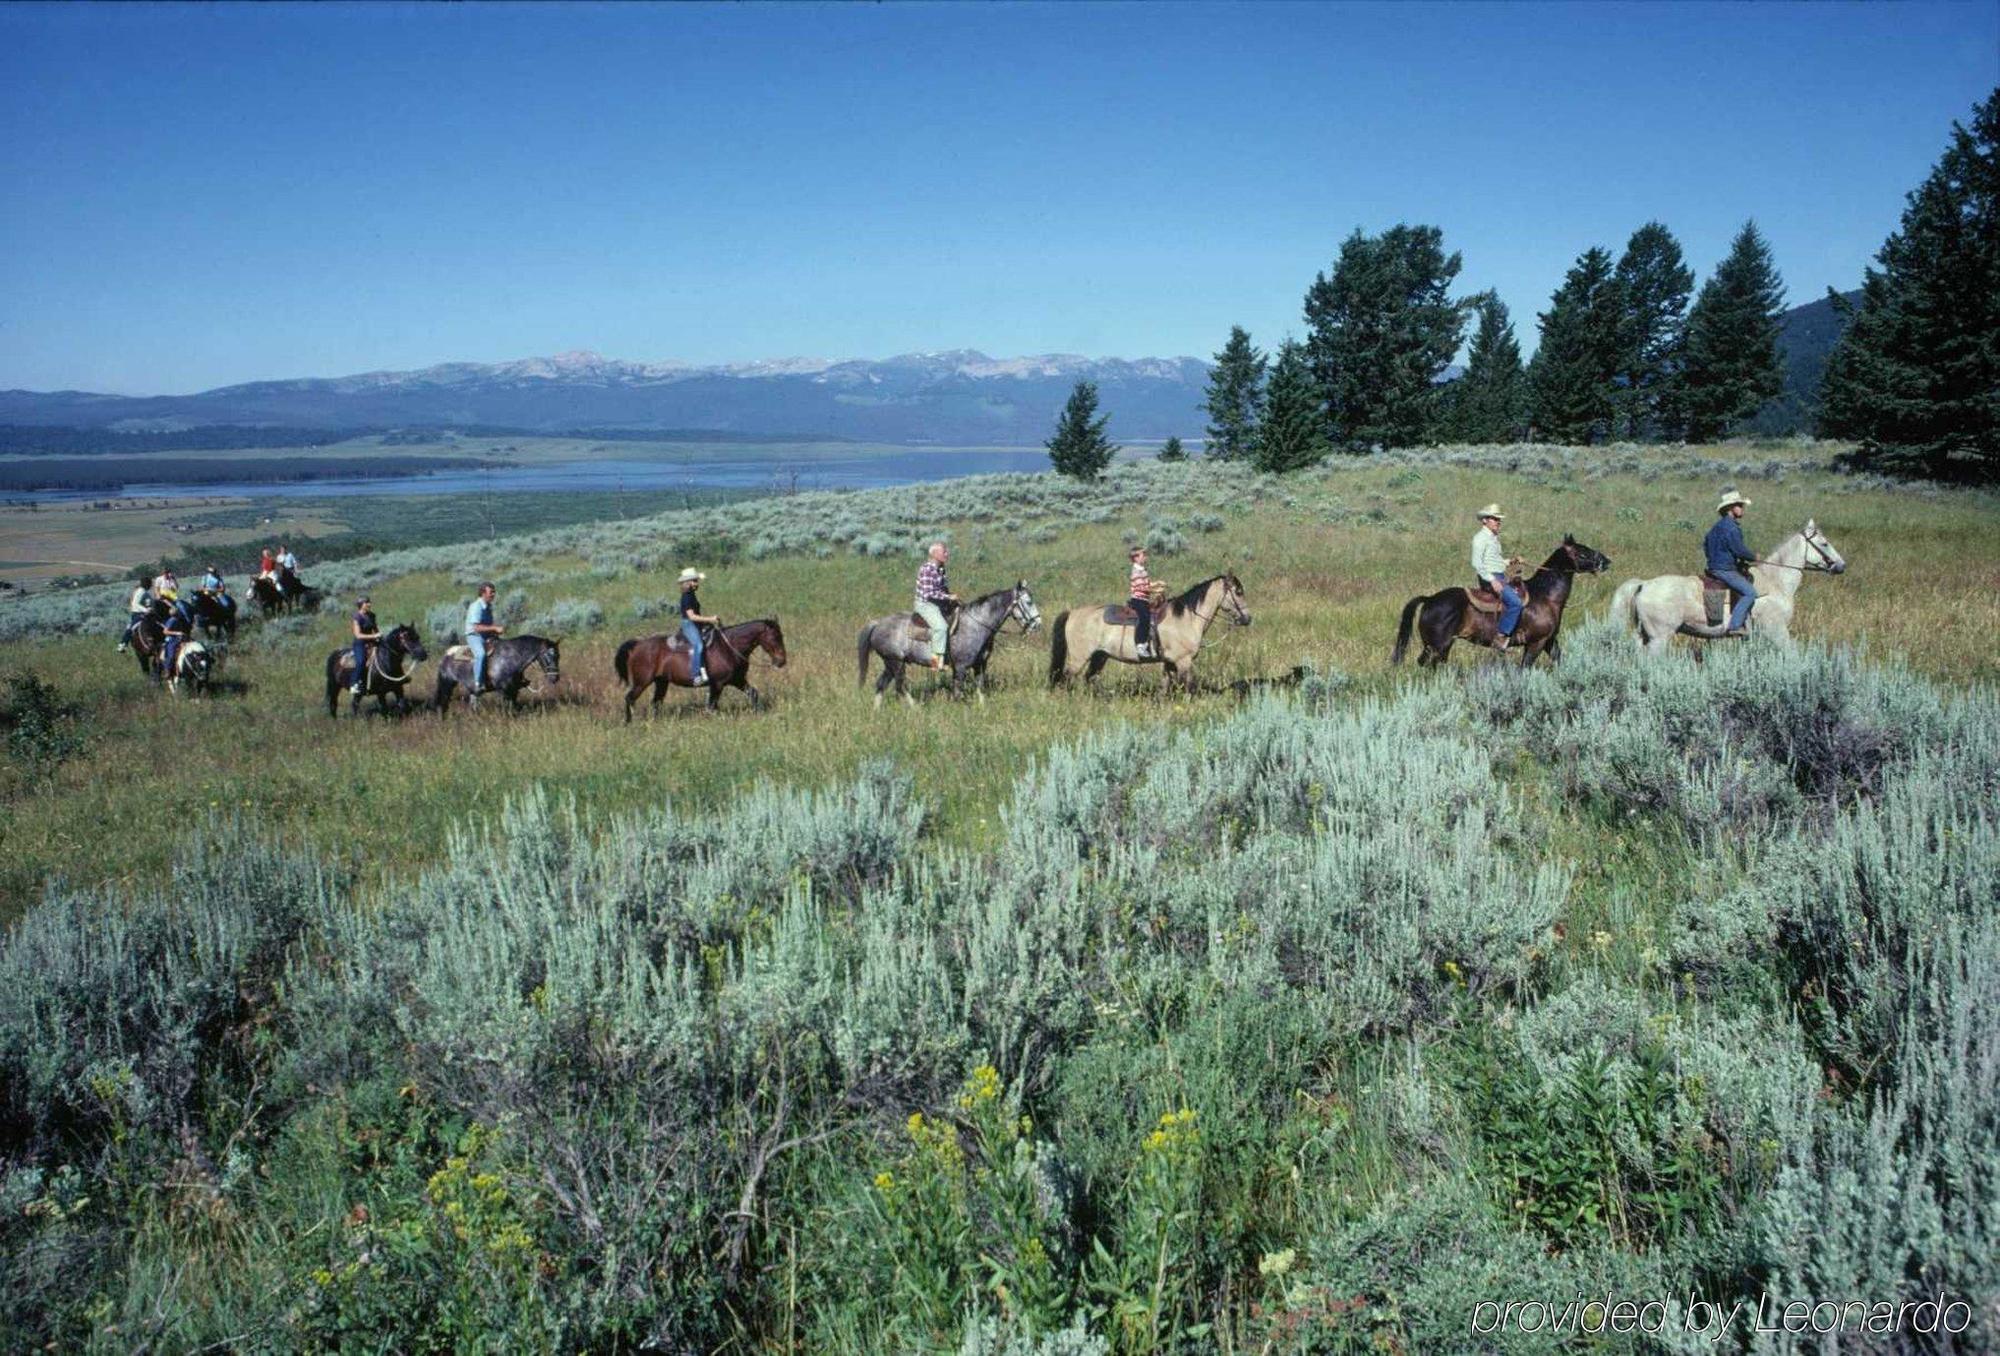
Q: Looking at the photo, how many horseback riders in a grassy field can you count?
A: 13